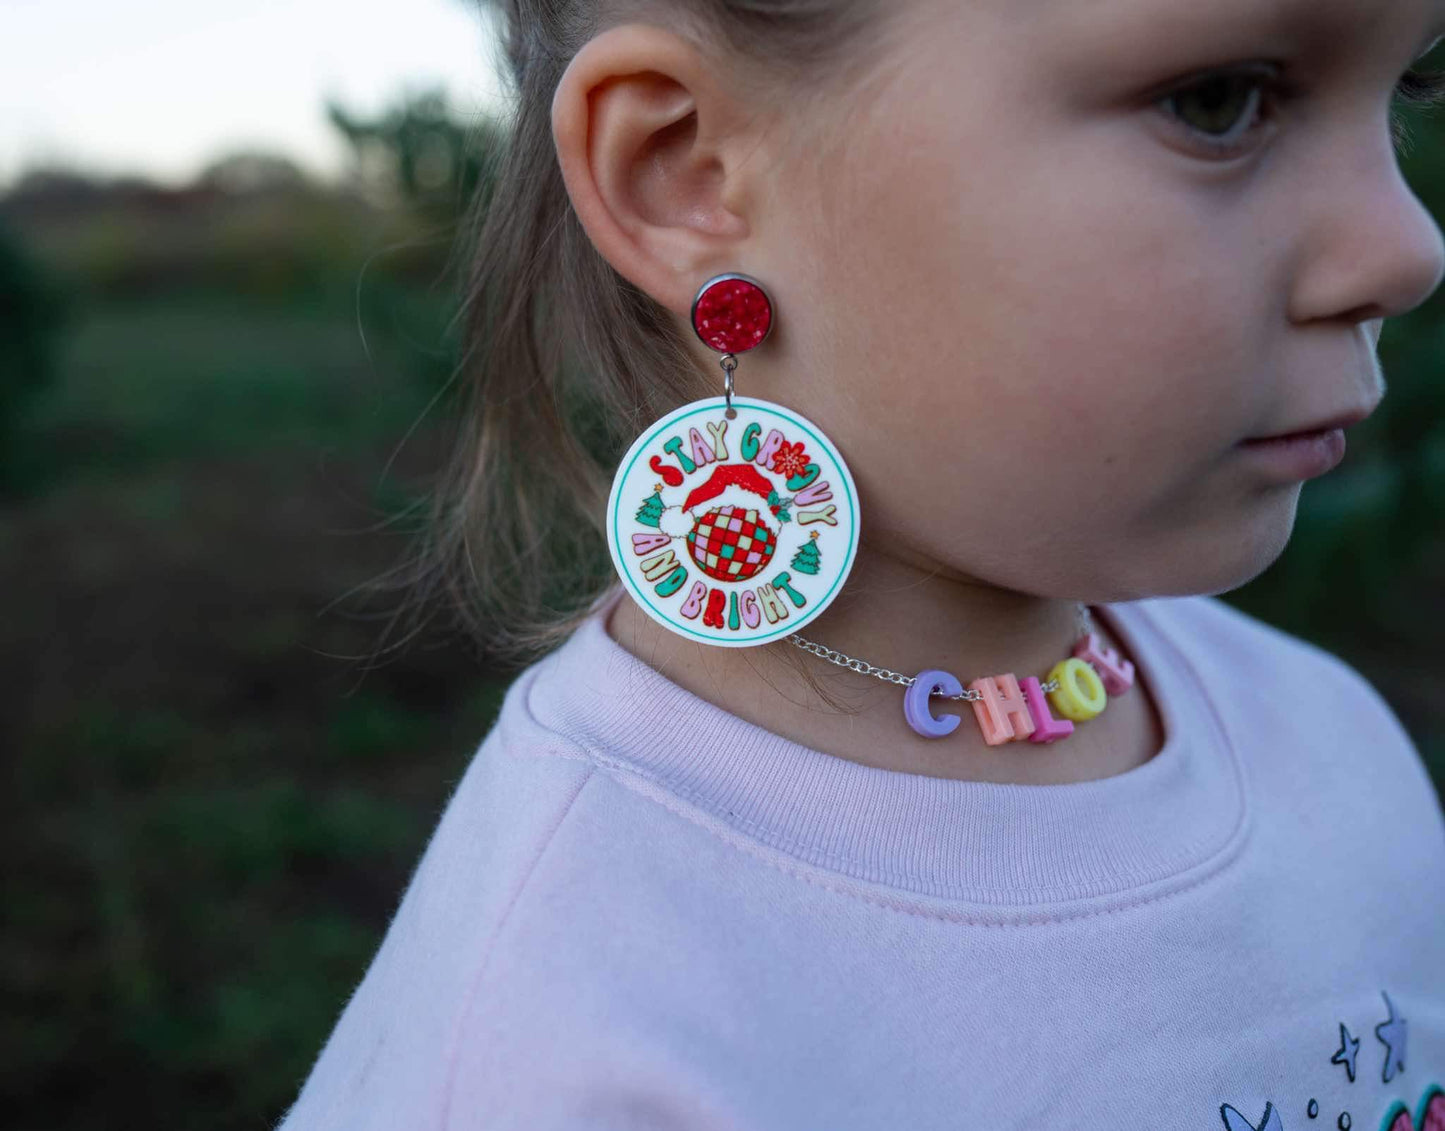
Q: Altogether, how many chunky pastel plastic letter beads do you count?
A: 5